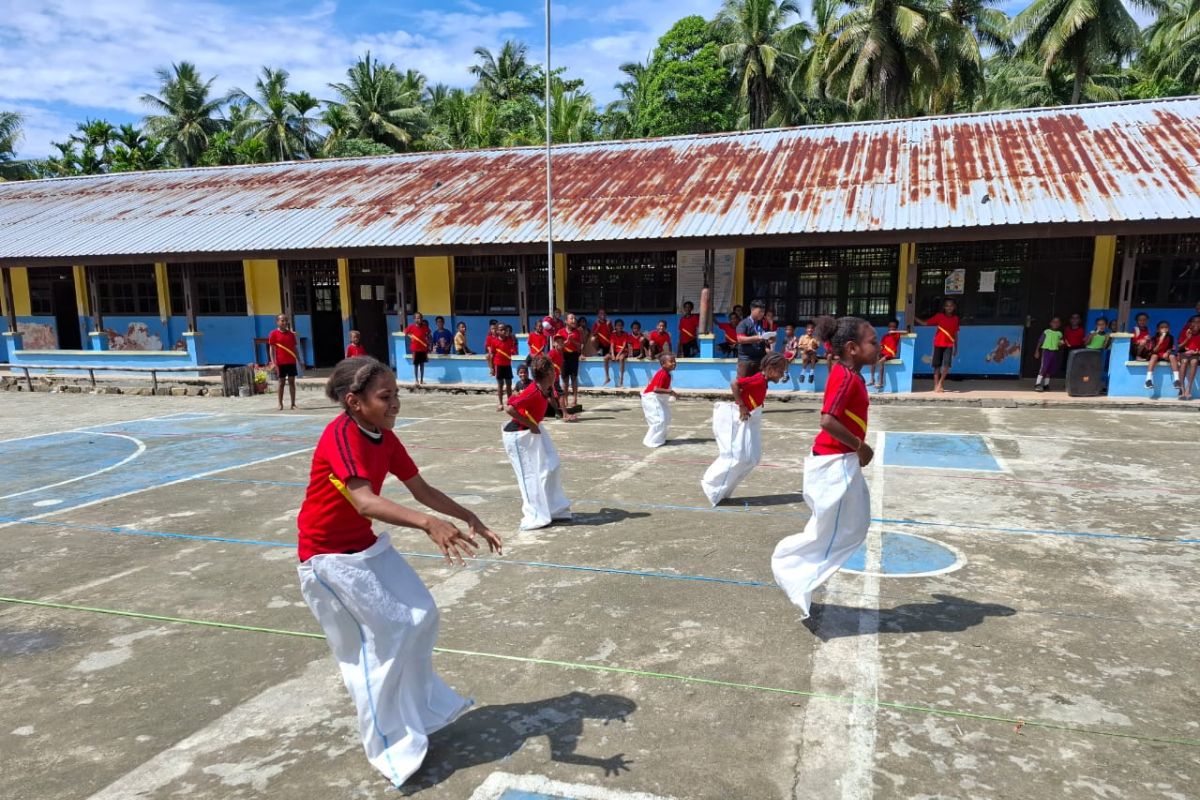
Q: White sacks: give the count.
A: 5